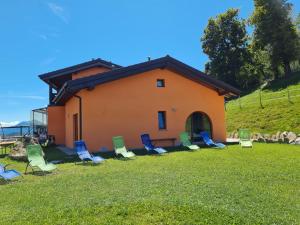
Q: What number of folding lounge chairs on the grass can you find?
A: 8